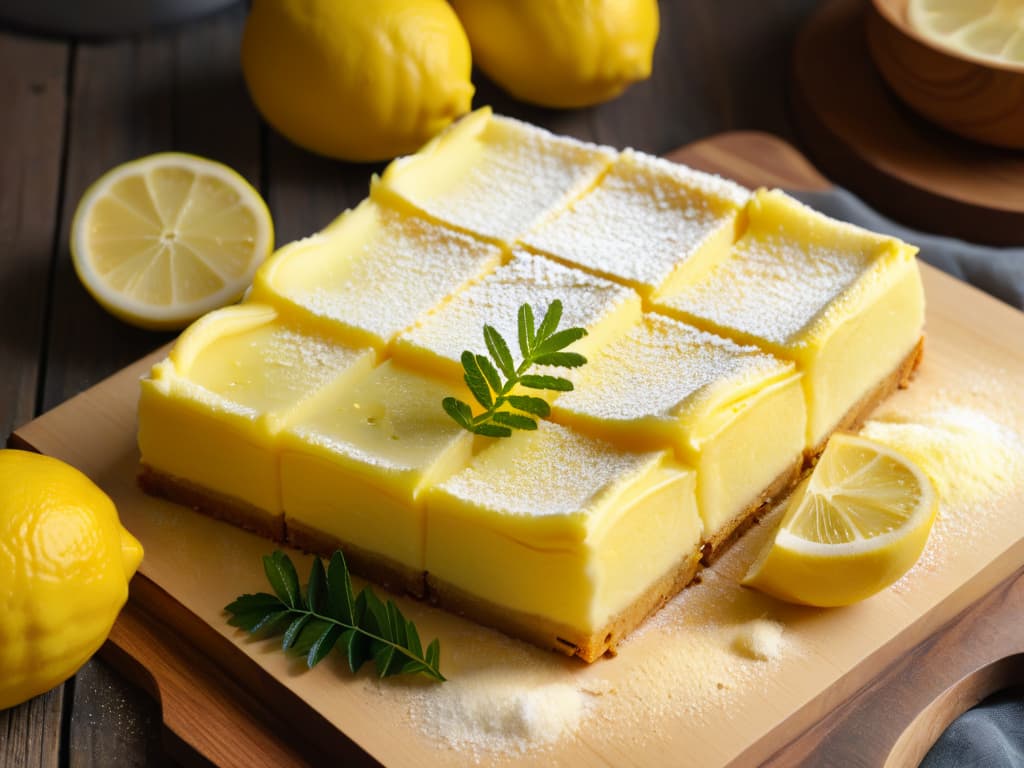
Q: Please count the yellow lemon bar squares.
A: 9